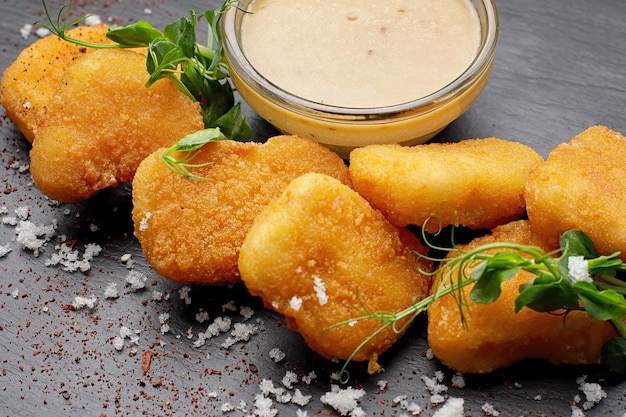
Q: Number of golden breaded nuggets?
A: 7